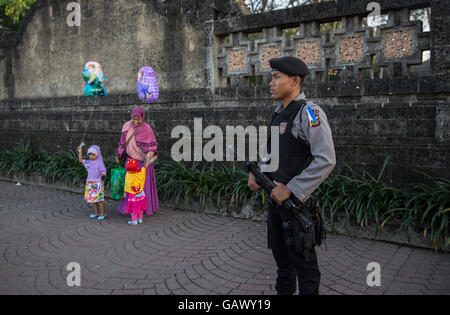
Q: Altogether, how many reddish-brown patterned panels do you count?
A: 5